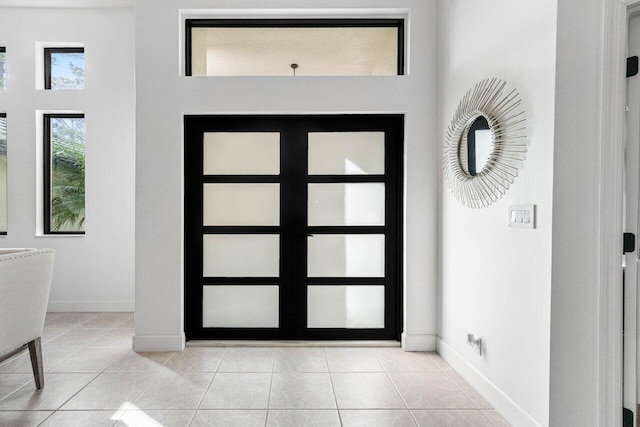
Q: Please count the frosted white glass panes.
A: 8